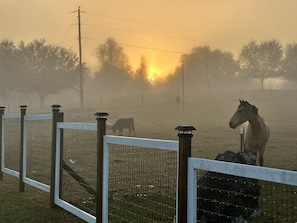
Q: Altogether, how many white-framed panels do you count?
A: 5